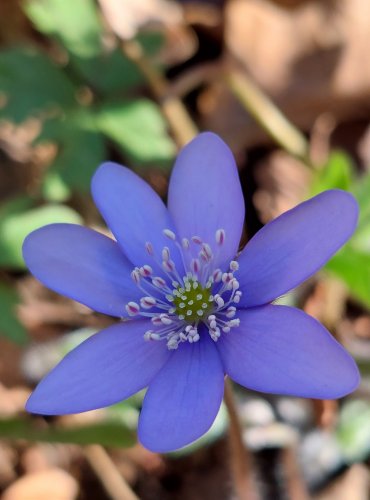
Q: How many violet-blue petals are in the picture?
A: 7